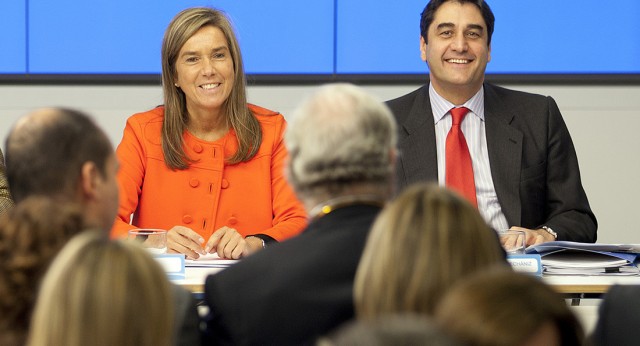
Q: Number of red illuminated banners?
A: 0